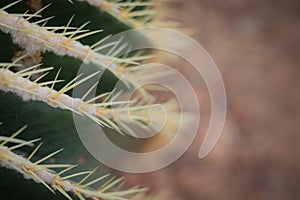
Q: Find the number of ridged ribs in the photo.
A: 4